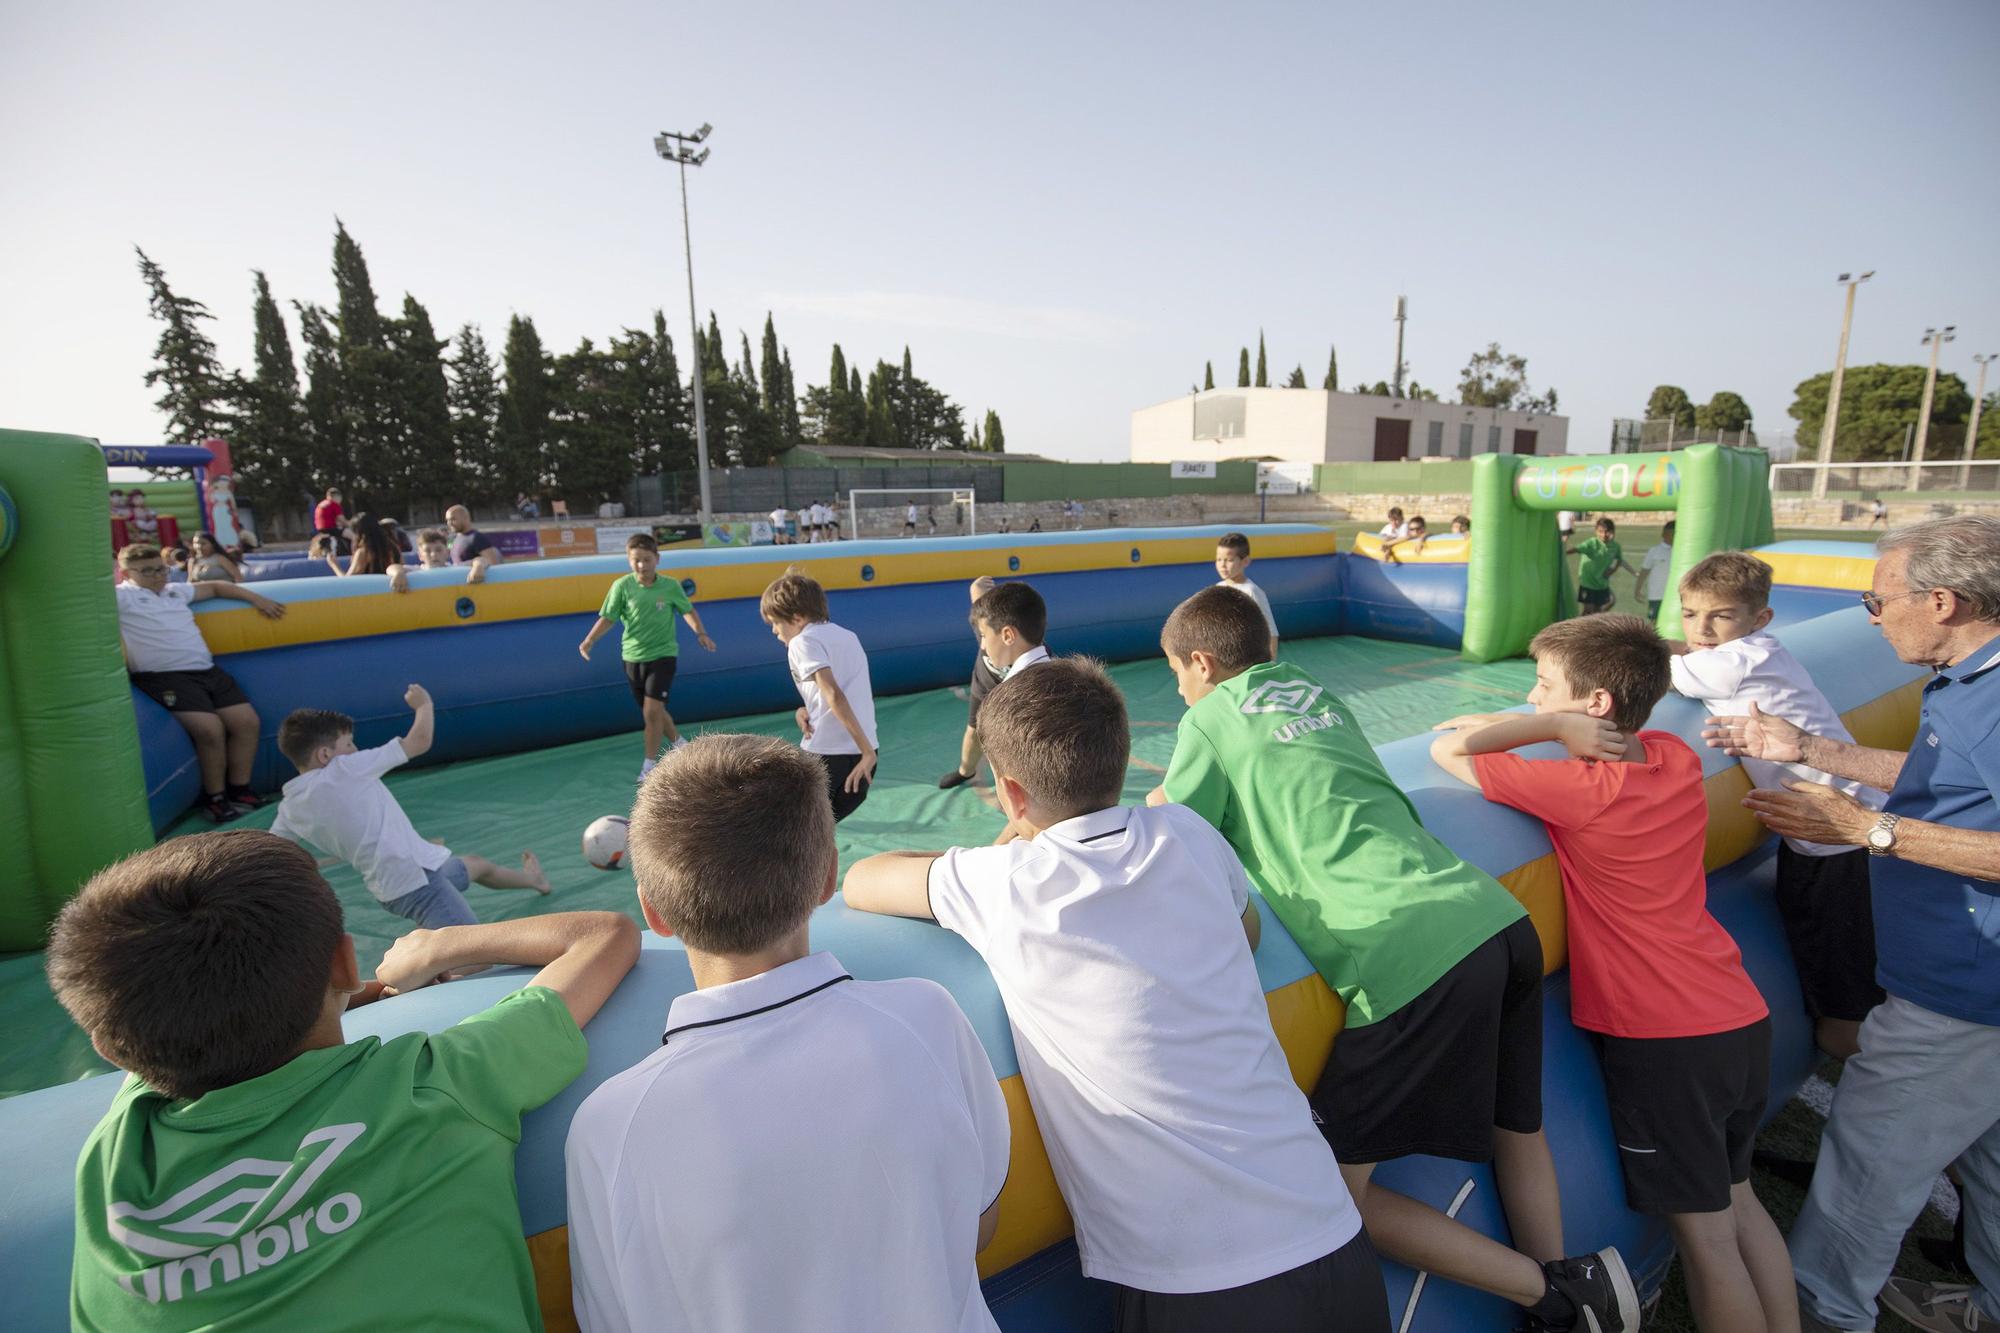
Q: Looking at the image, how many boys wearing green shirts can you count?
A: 4